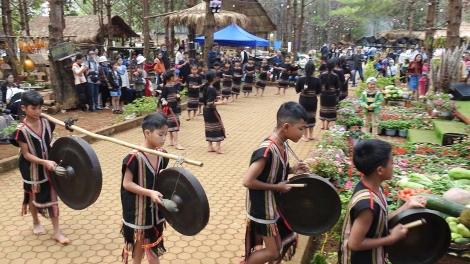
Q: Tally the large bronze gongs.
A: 4